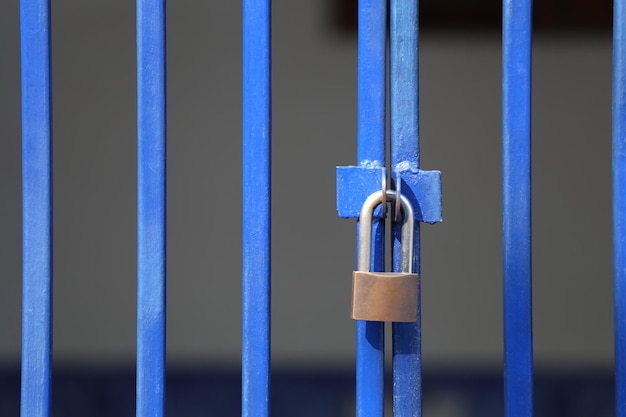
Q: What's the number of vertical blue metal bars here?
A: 7